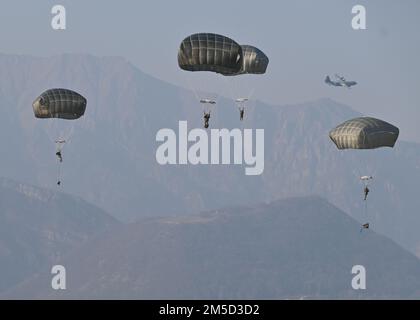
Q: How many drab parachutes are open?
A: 4